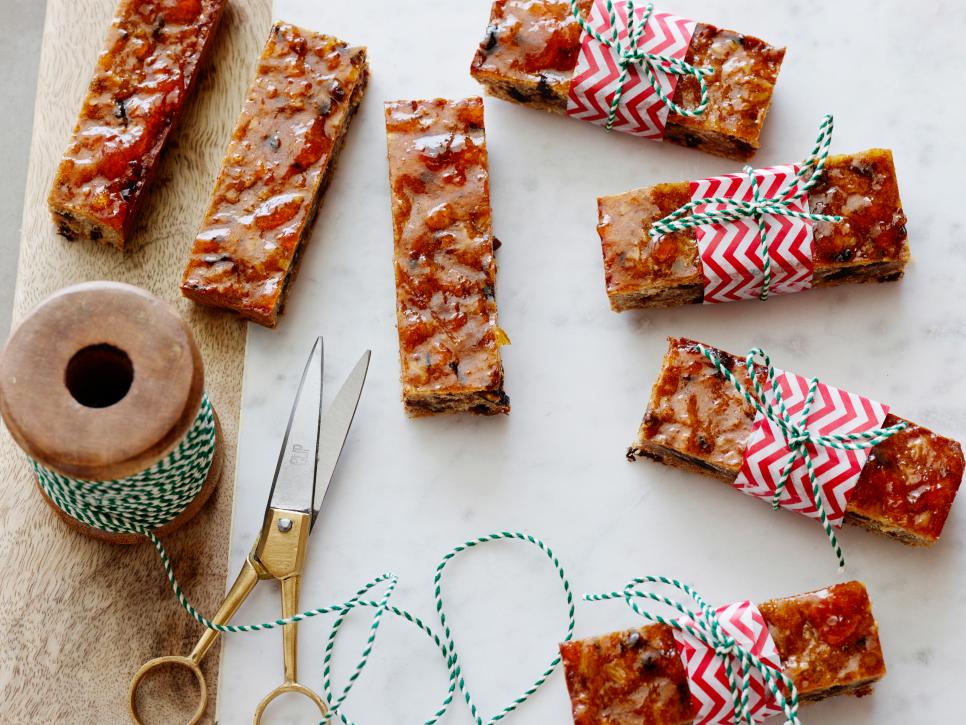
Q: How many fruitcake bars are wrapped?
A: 4